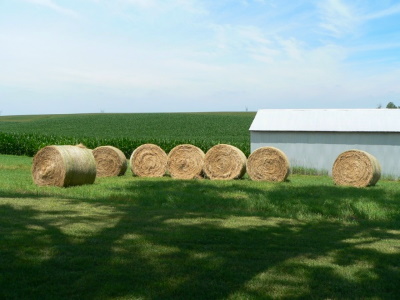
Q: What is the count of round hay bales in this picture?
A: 7